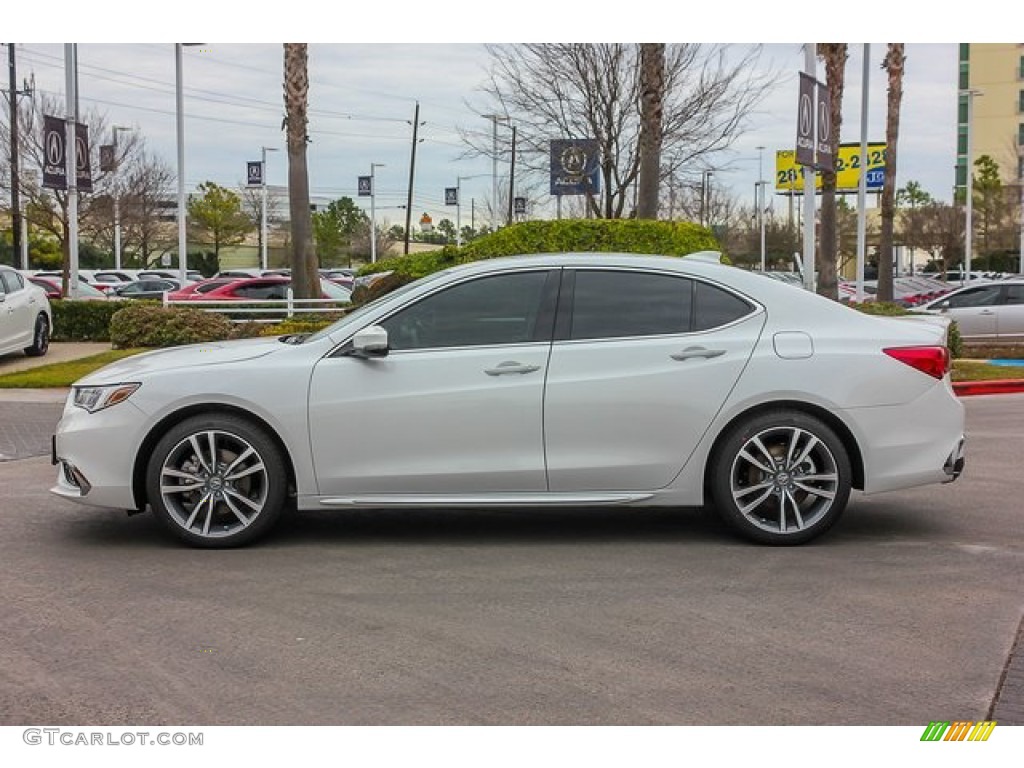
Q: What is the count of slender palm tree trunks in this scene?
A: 4